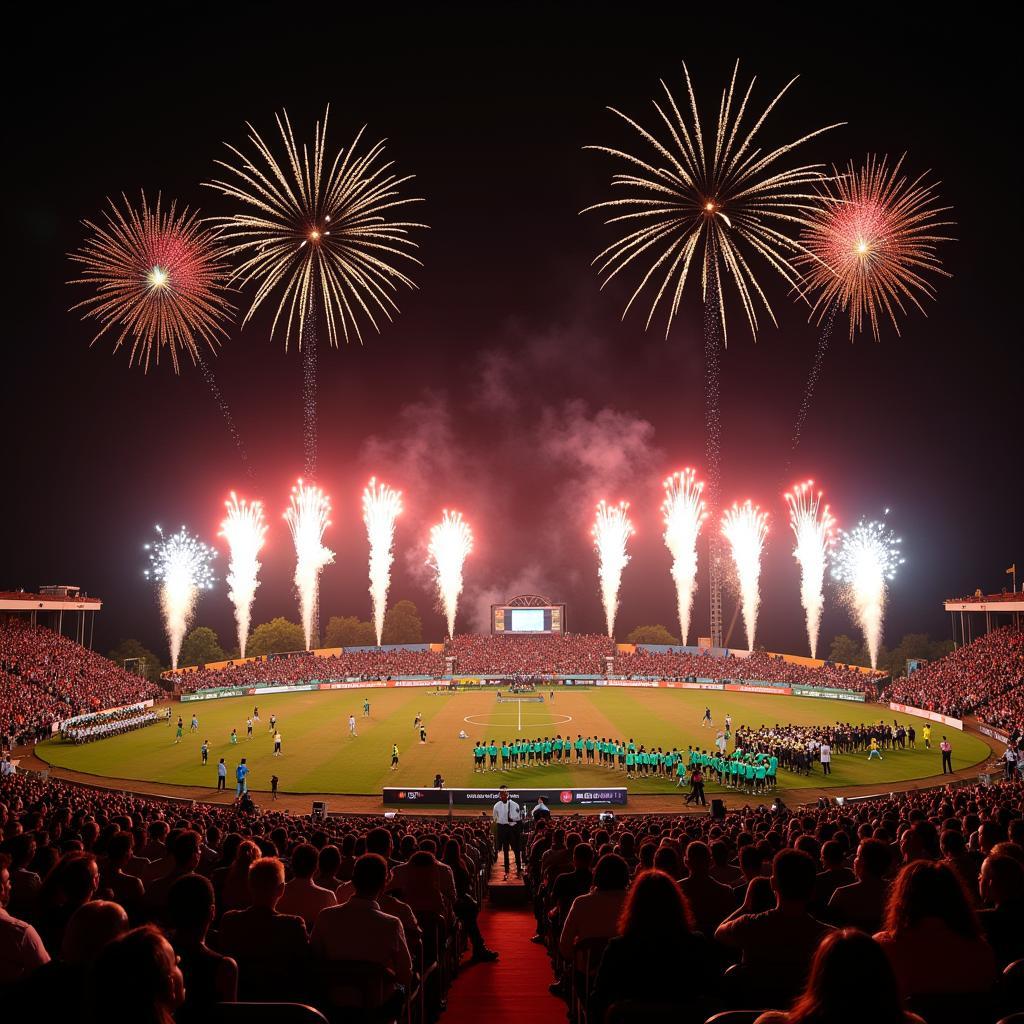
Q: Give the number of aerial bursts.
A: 4